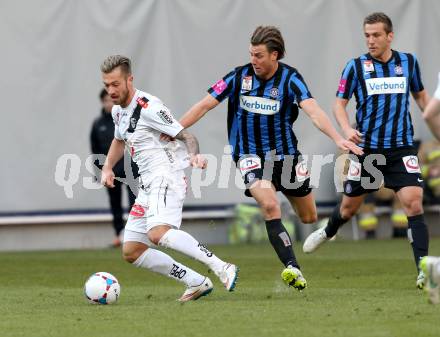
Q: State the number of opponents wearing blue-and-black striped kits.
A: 2